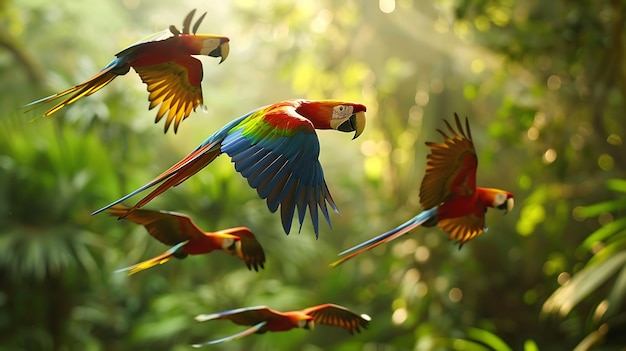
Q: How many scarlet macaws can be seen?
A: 5